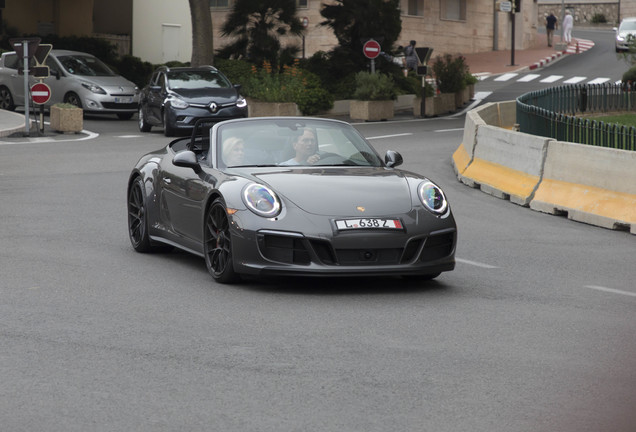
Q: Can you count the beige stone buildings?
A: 1